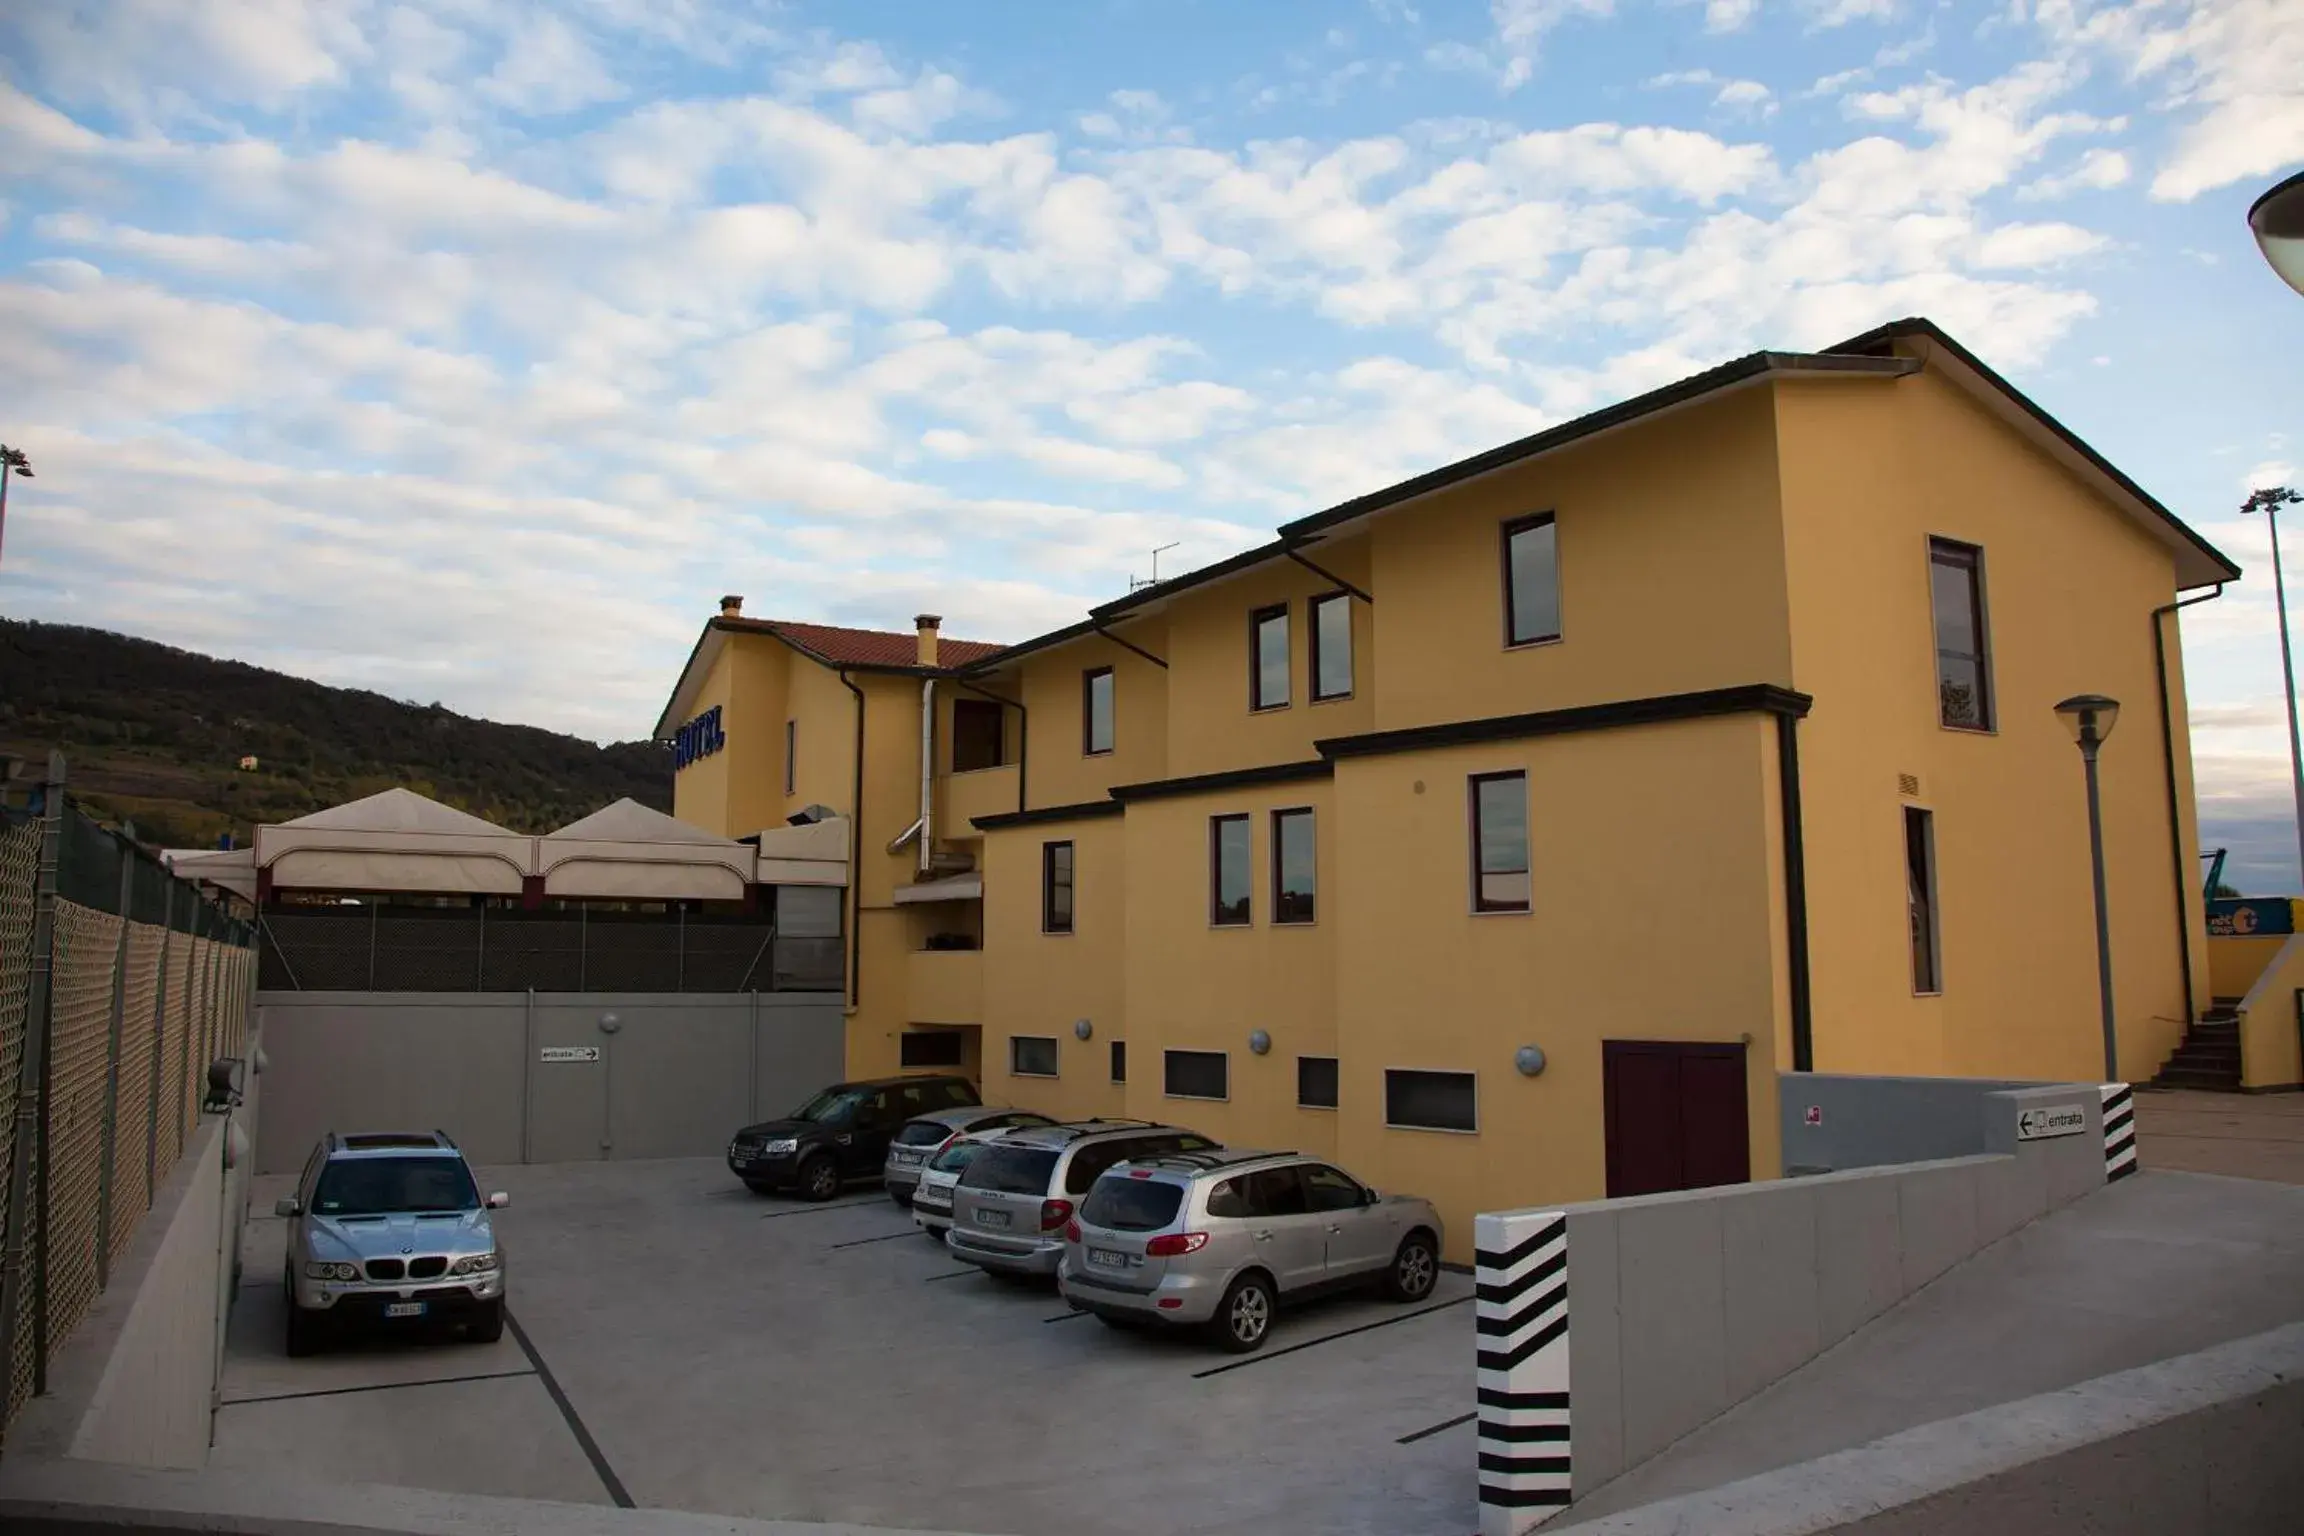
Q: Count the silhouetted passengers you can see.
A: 0